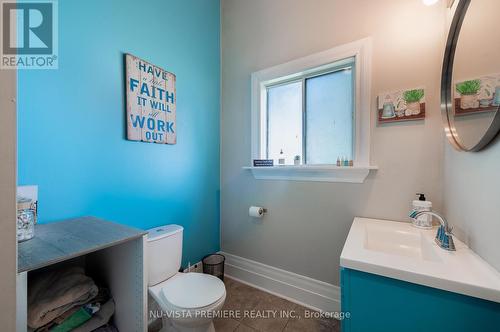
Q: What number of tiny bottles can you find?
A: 4